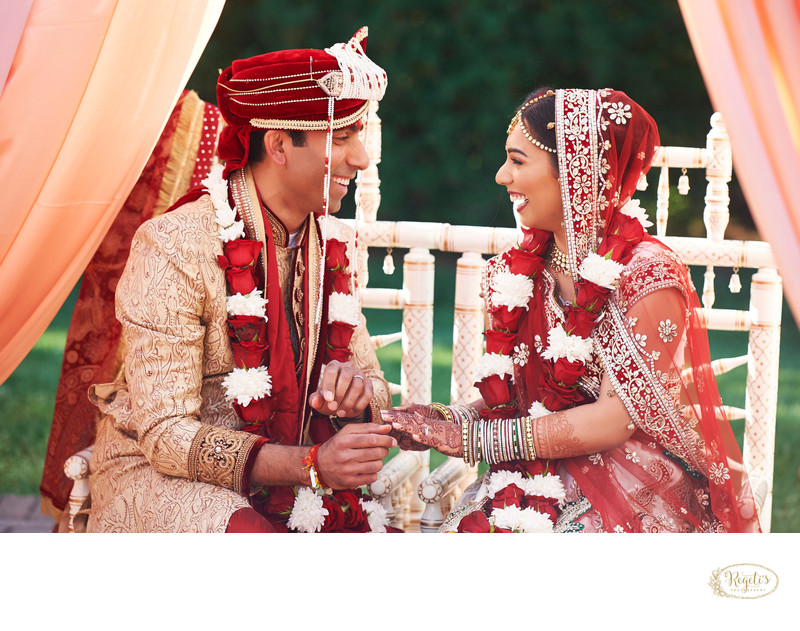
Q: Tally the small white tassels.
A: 4